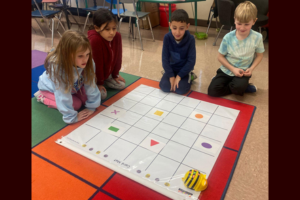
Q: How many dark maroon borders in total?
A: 2